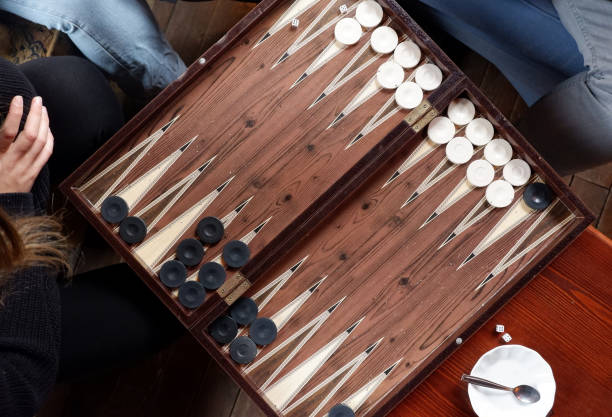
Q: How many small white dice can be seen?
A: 4